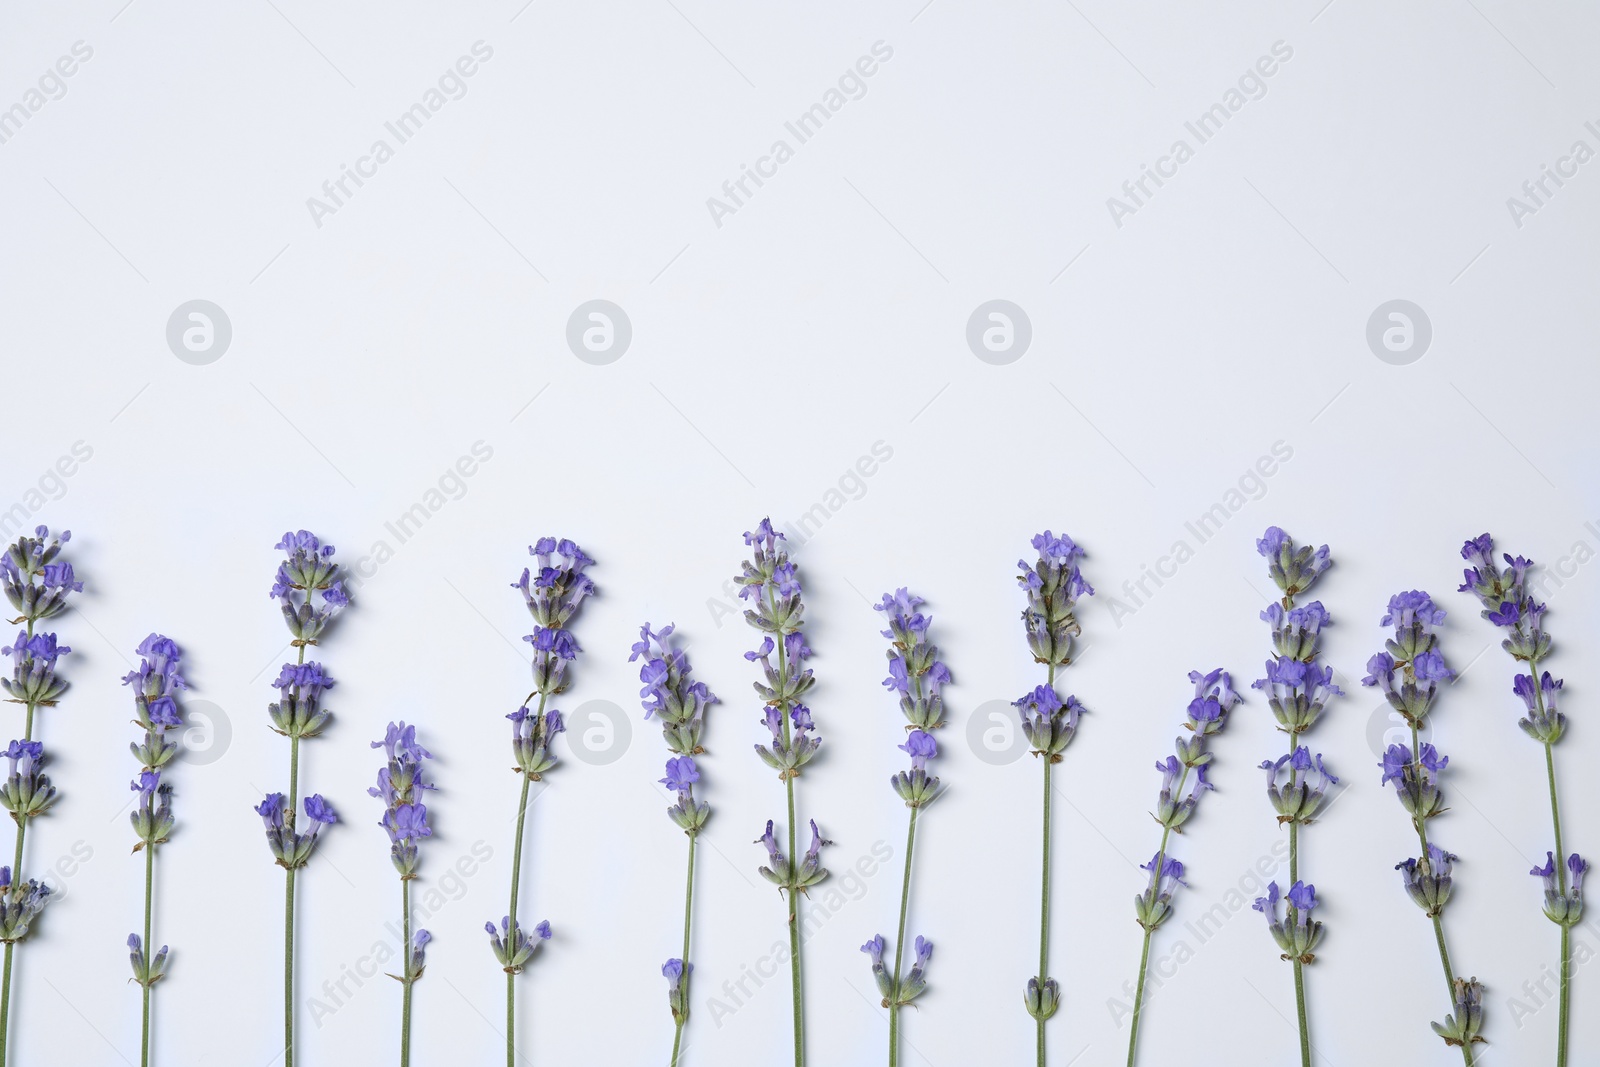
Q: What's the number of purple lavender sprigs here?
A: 13